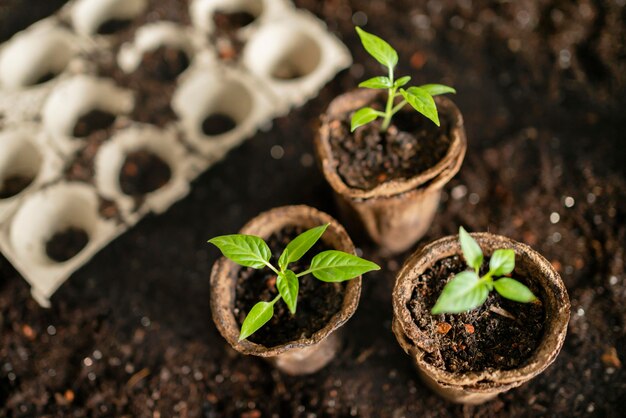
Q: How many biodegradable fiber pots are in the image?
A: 3